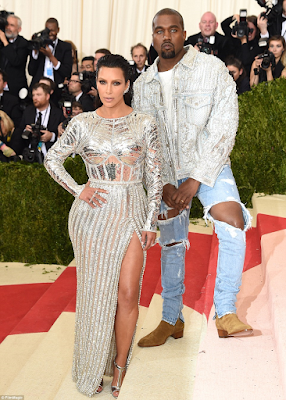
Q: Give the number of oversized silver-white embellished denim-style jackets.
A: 1